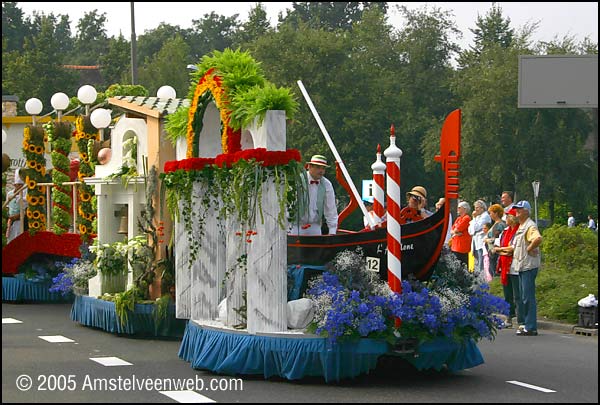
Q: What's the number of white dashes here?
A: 5